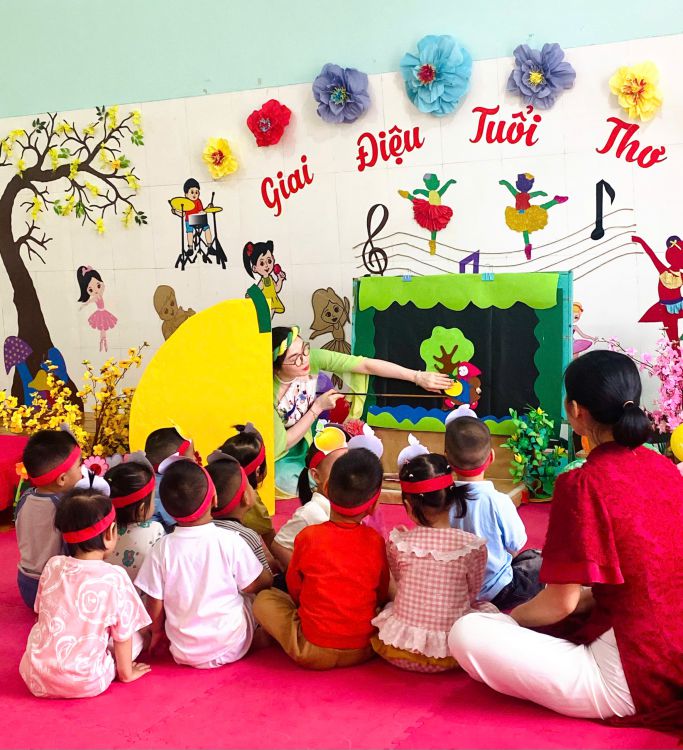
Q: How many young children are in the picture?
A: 11